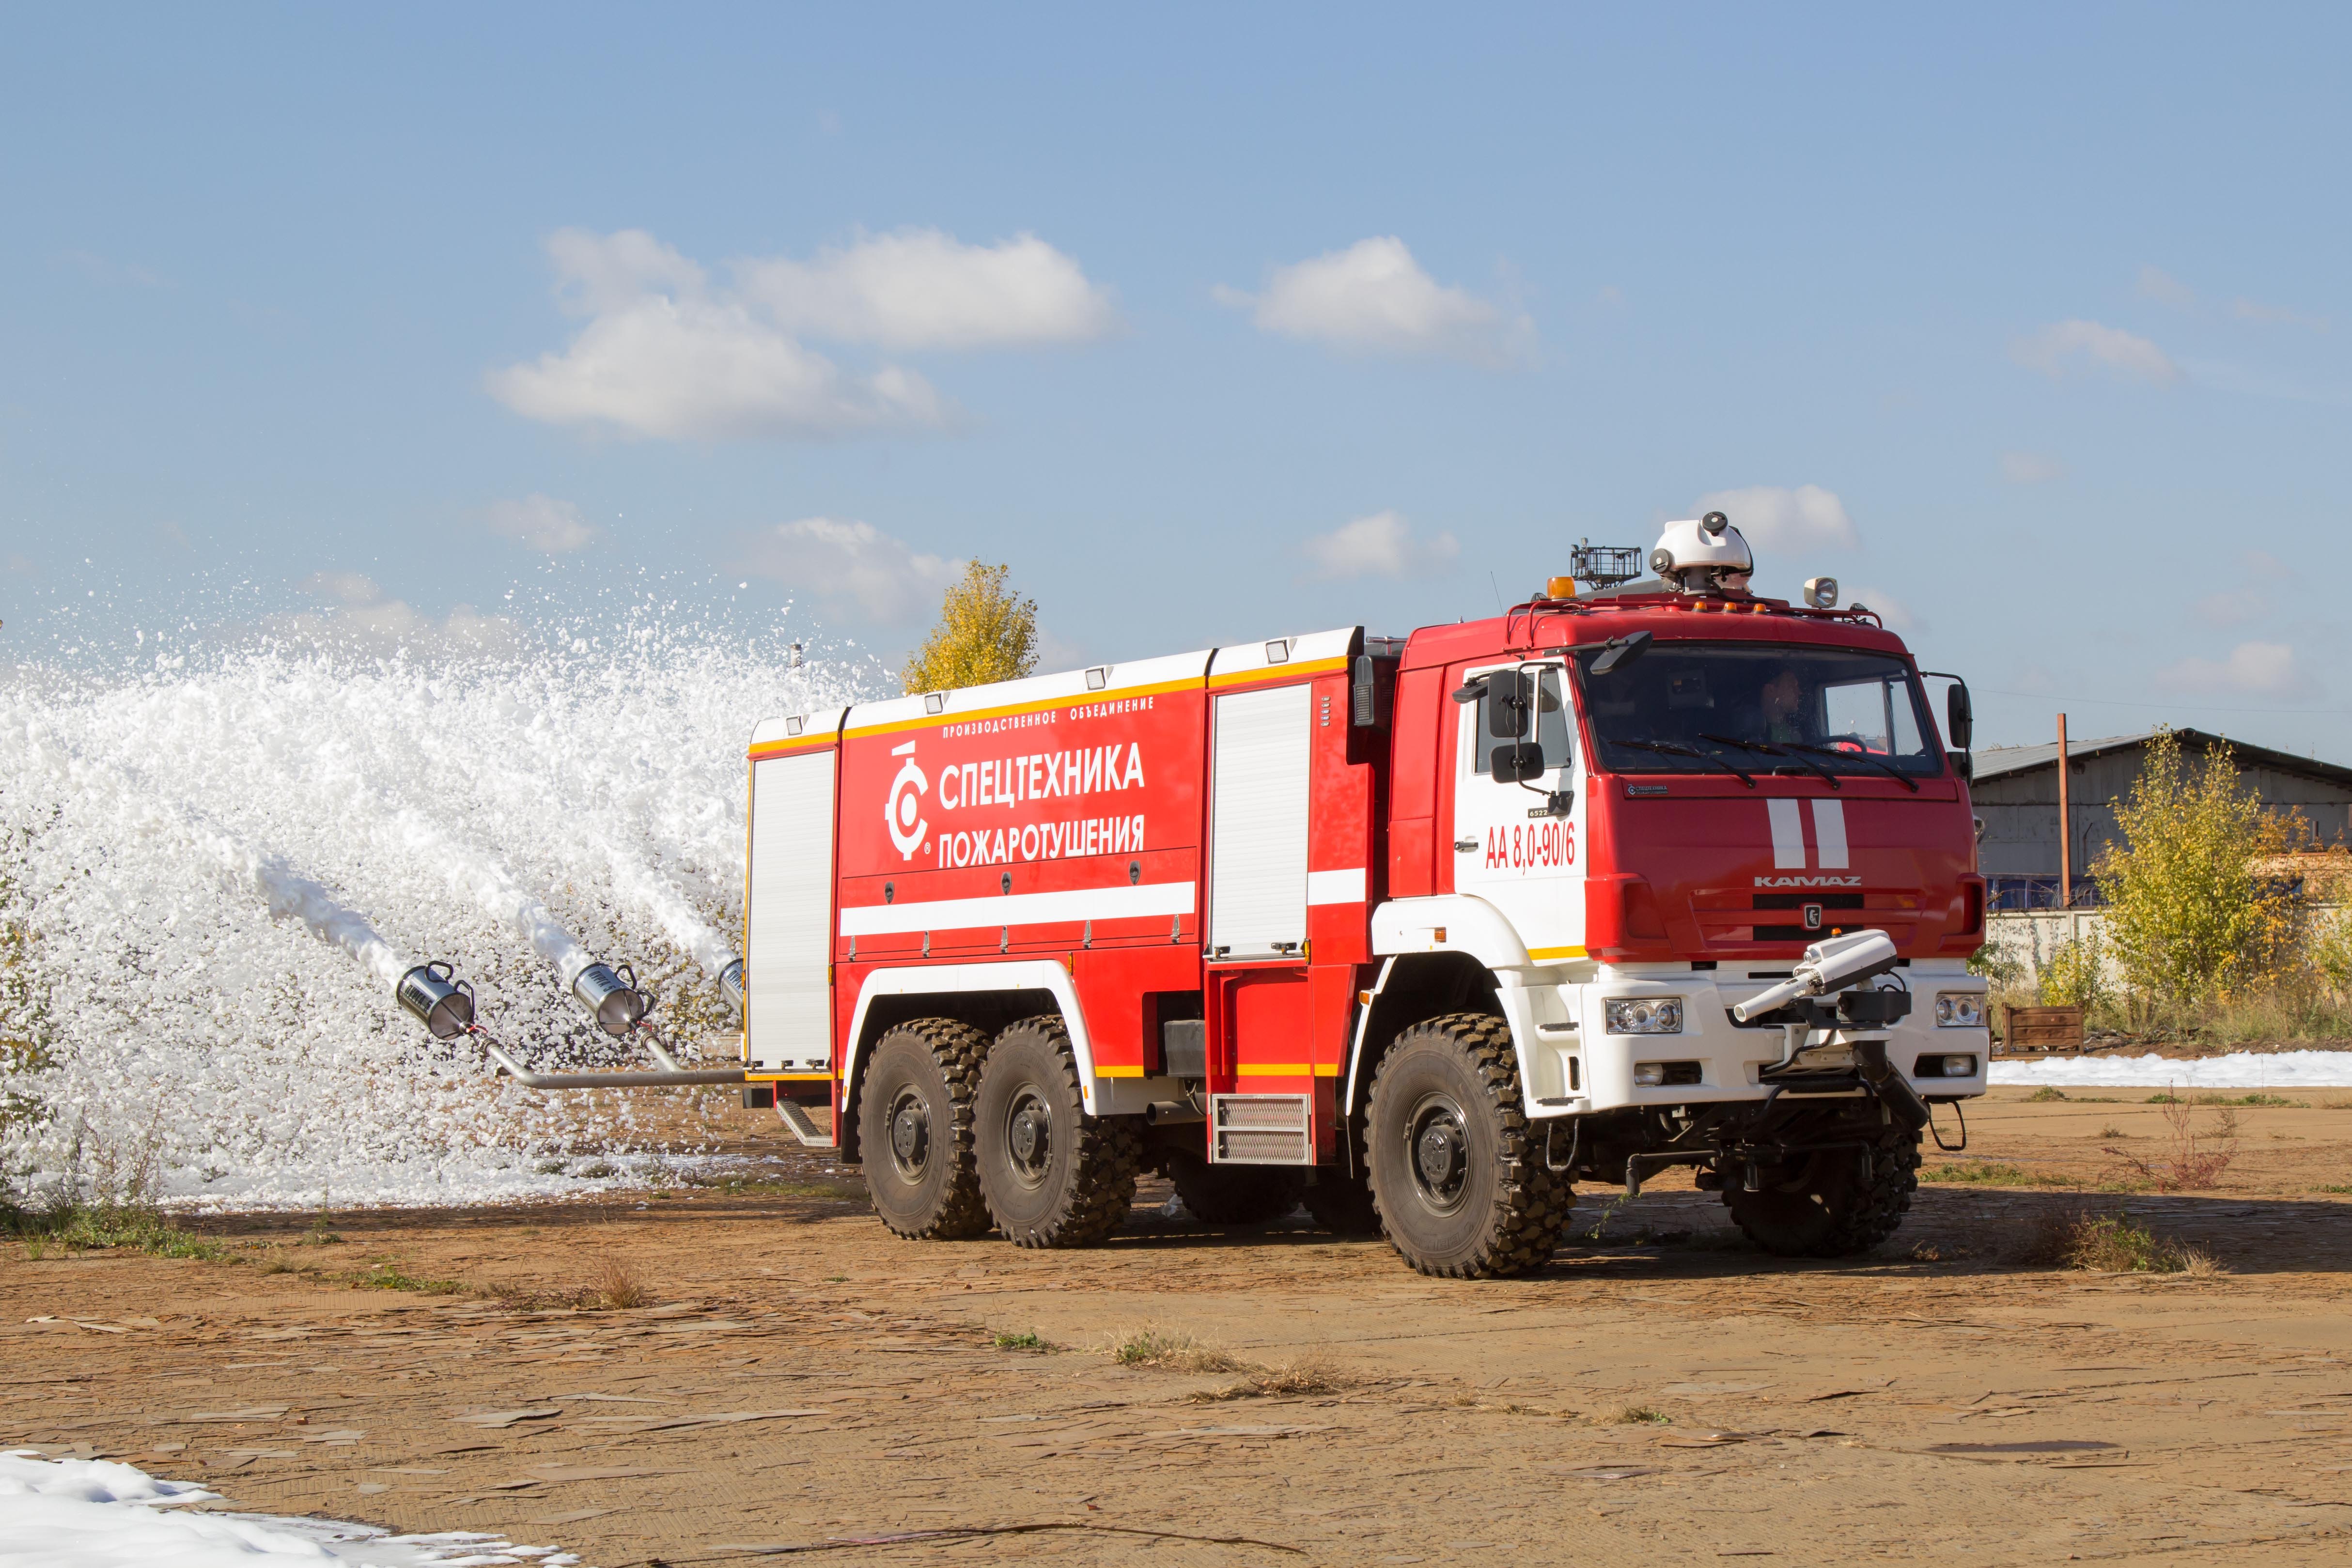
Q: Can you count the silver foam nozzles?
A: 3